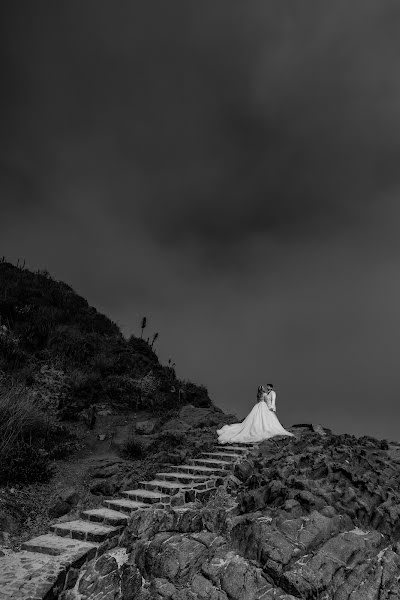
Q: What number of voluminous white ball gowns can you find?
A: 1